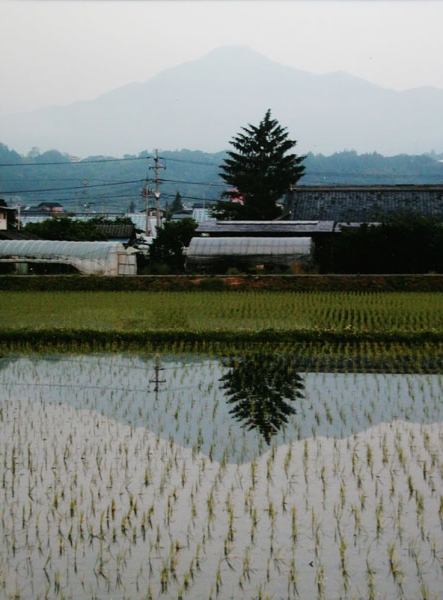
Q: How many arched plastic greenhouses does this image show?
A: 2